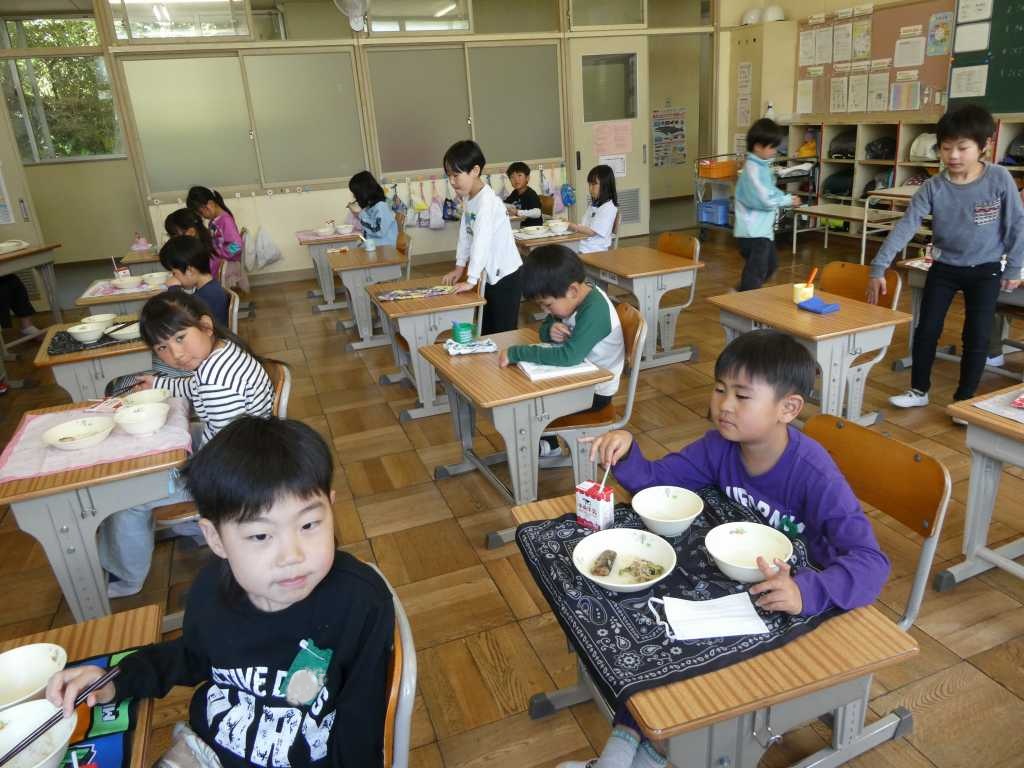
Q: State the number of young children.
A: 13